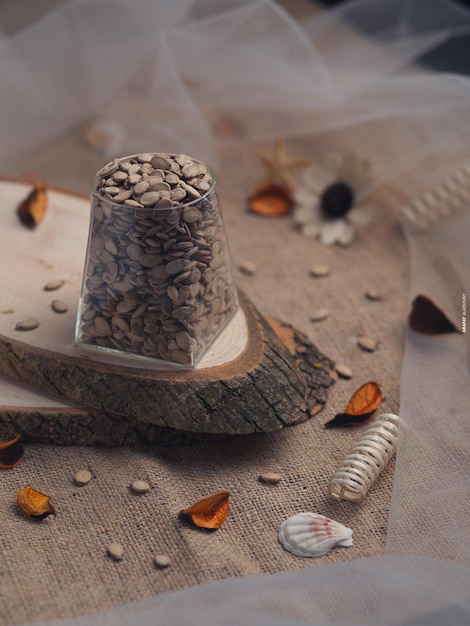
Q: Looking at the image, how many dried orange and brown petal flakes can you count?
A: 7